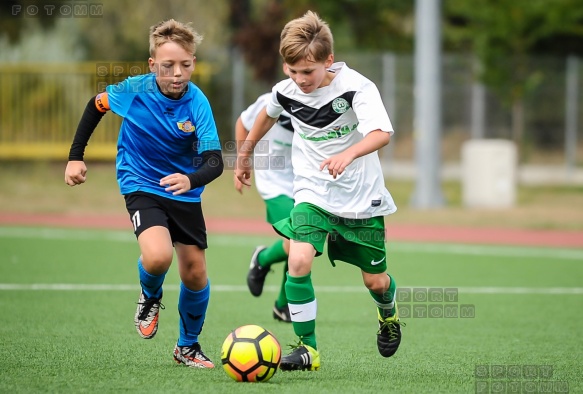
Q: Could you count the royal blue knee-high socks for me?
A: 2